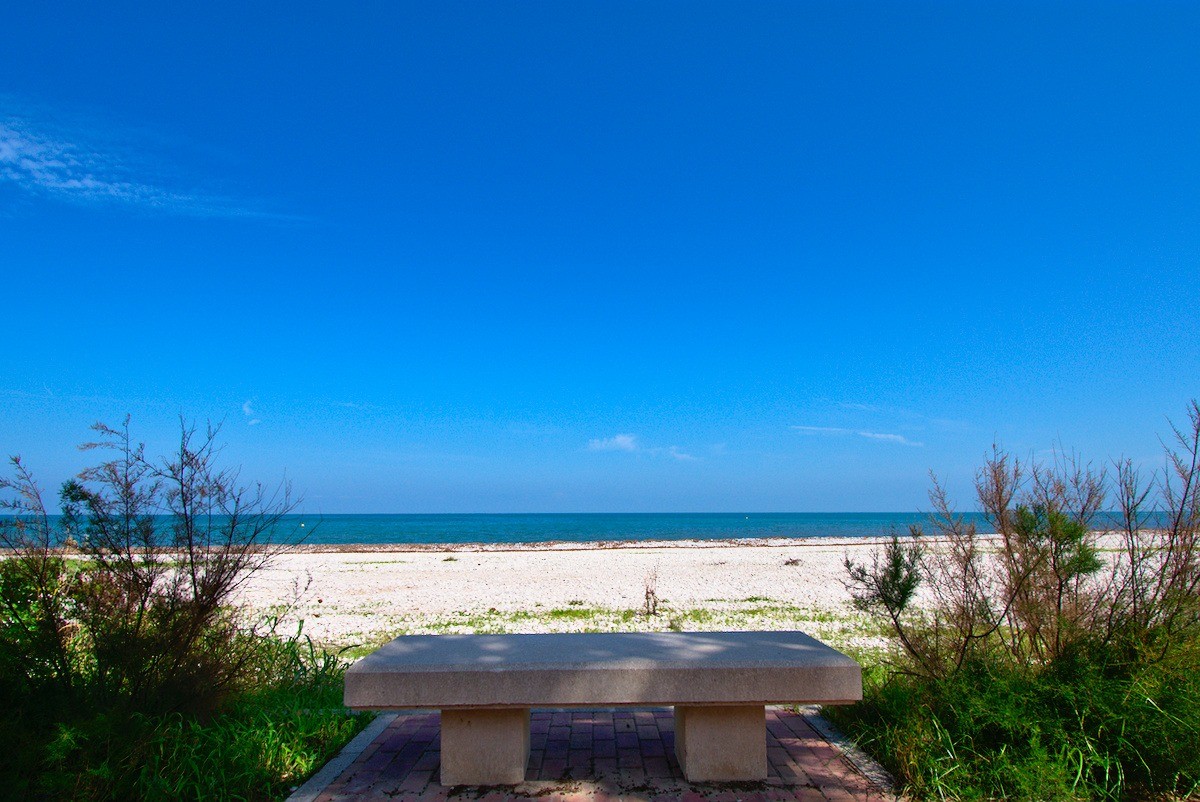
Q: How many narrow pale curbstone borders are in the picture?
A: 2